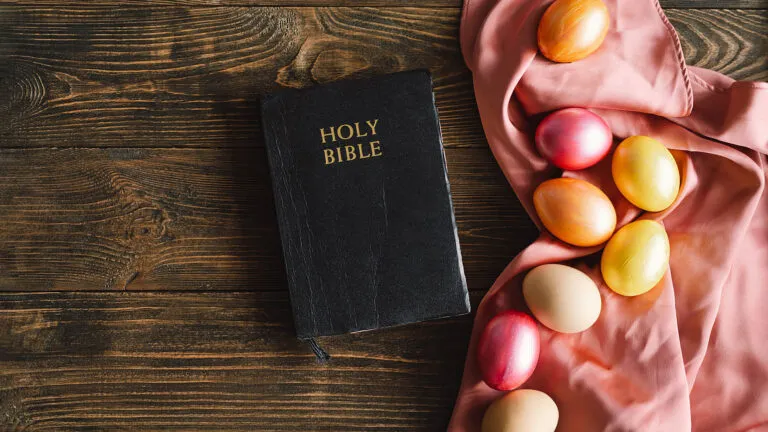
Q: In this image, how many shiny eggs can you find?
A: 6